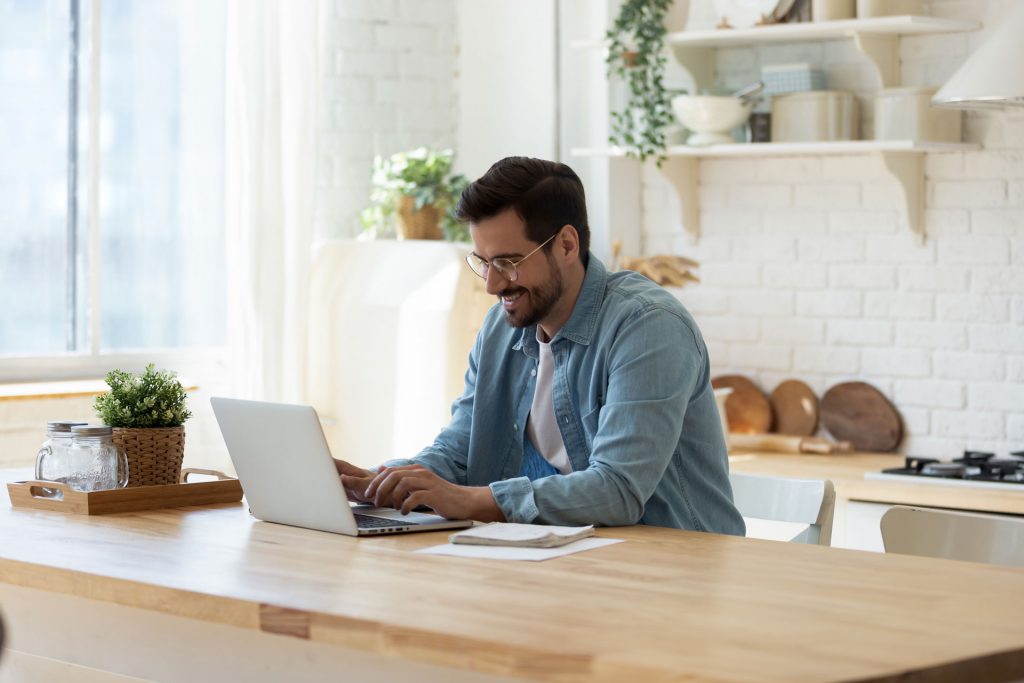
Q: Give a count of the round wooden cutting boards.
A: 3